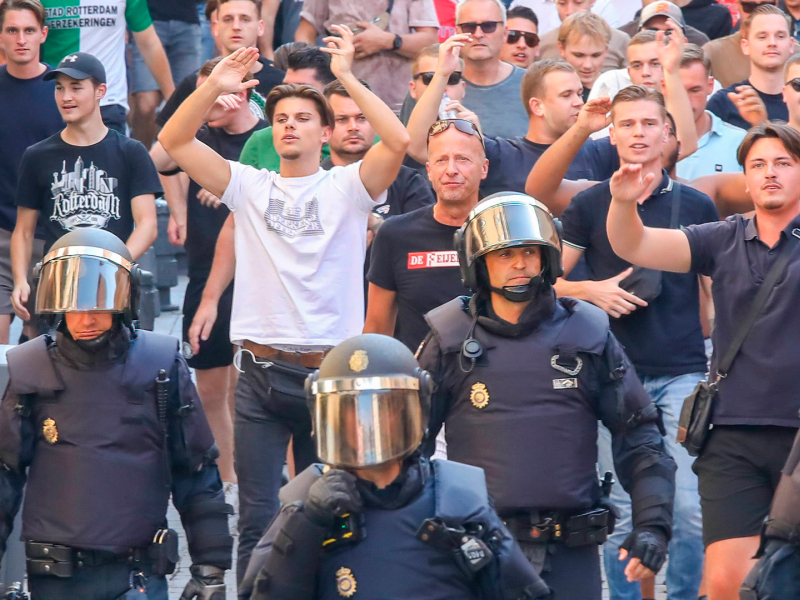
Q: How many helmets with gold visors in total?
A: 3